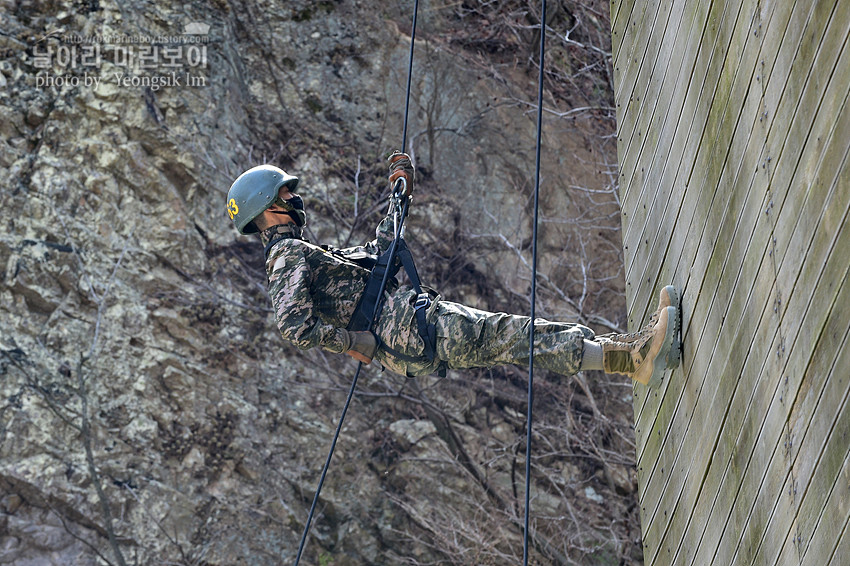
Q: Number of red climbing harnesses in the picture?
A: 0